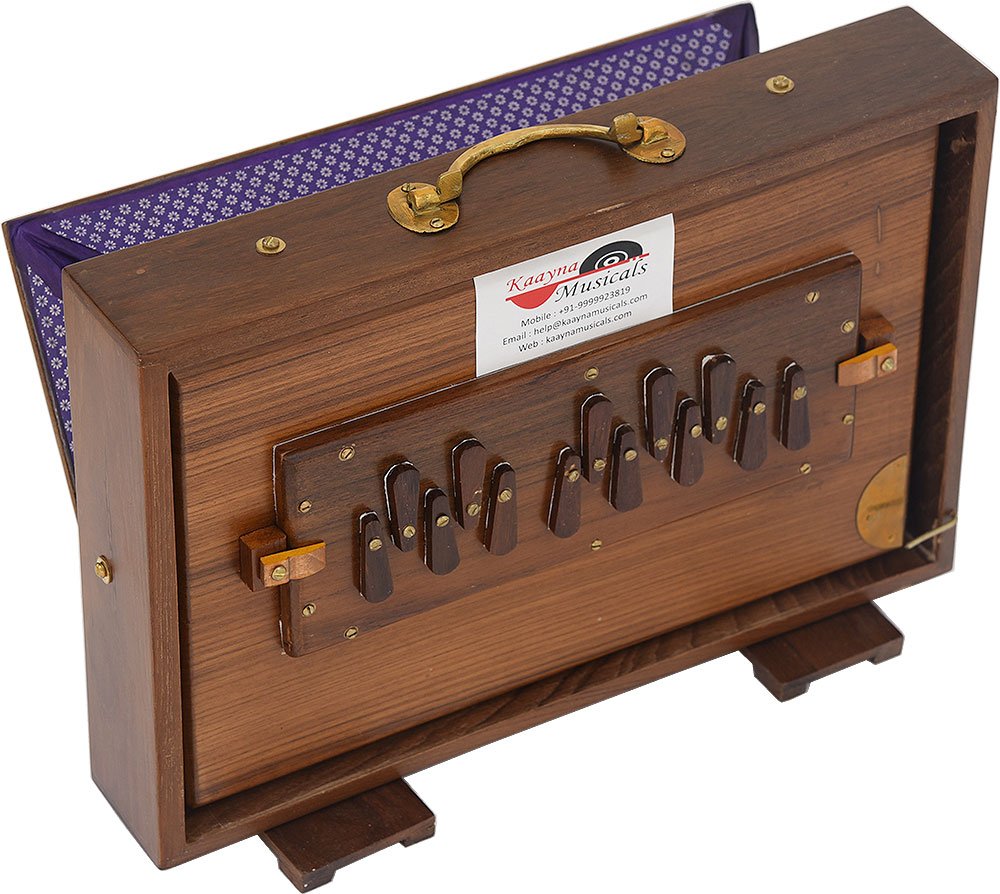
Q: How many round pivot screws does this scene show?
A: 13